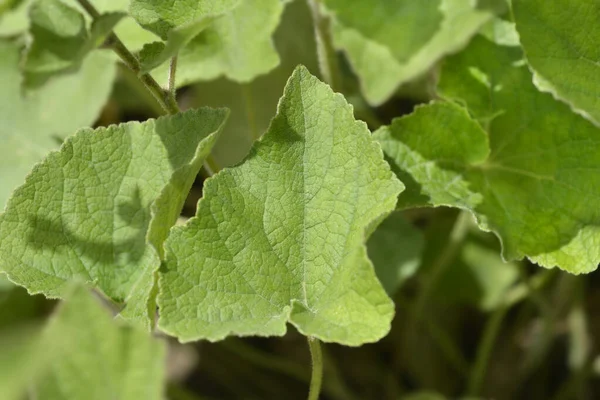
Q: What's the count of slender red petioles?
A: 0